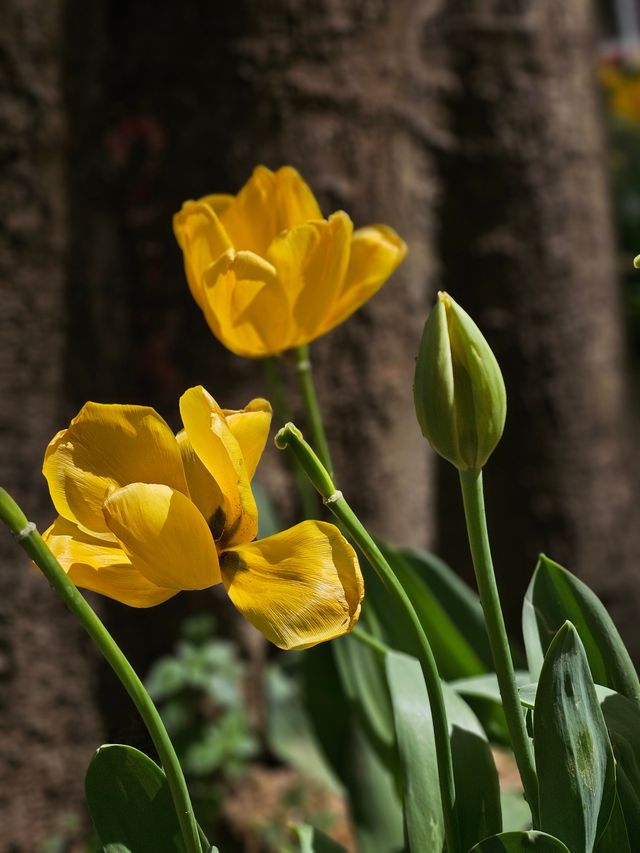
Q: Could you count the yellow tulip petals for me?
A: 12